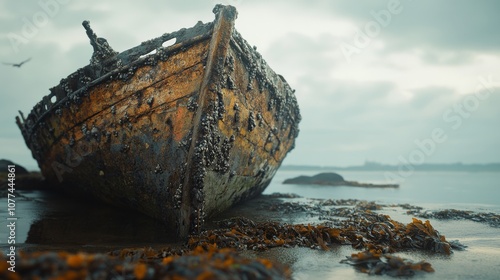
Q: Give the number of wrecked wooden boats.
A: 1